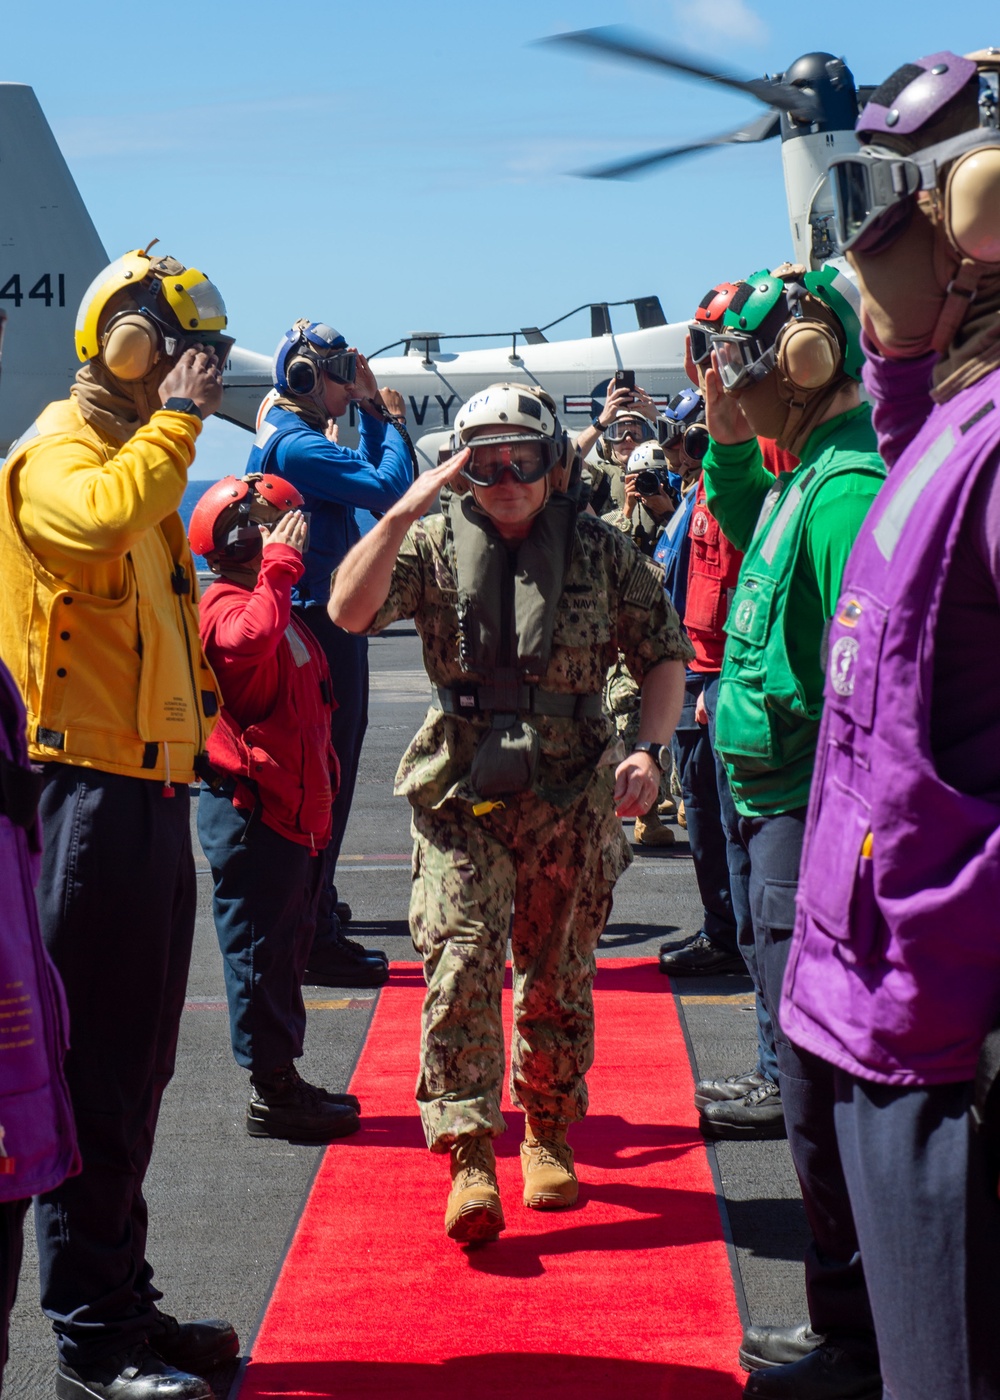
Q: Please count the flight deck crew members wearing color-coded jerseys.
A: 8